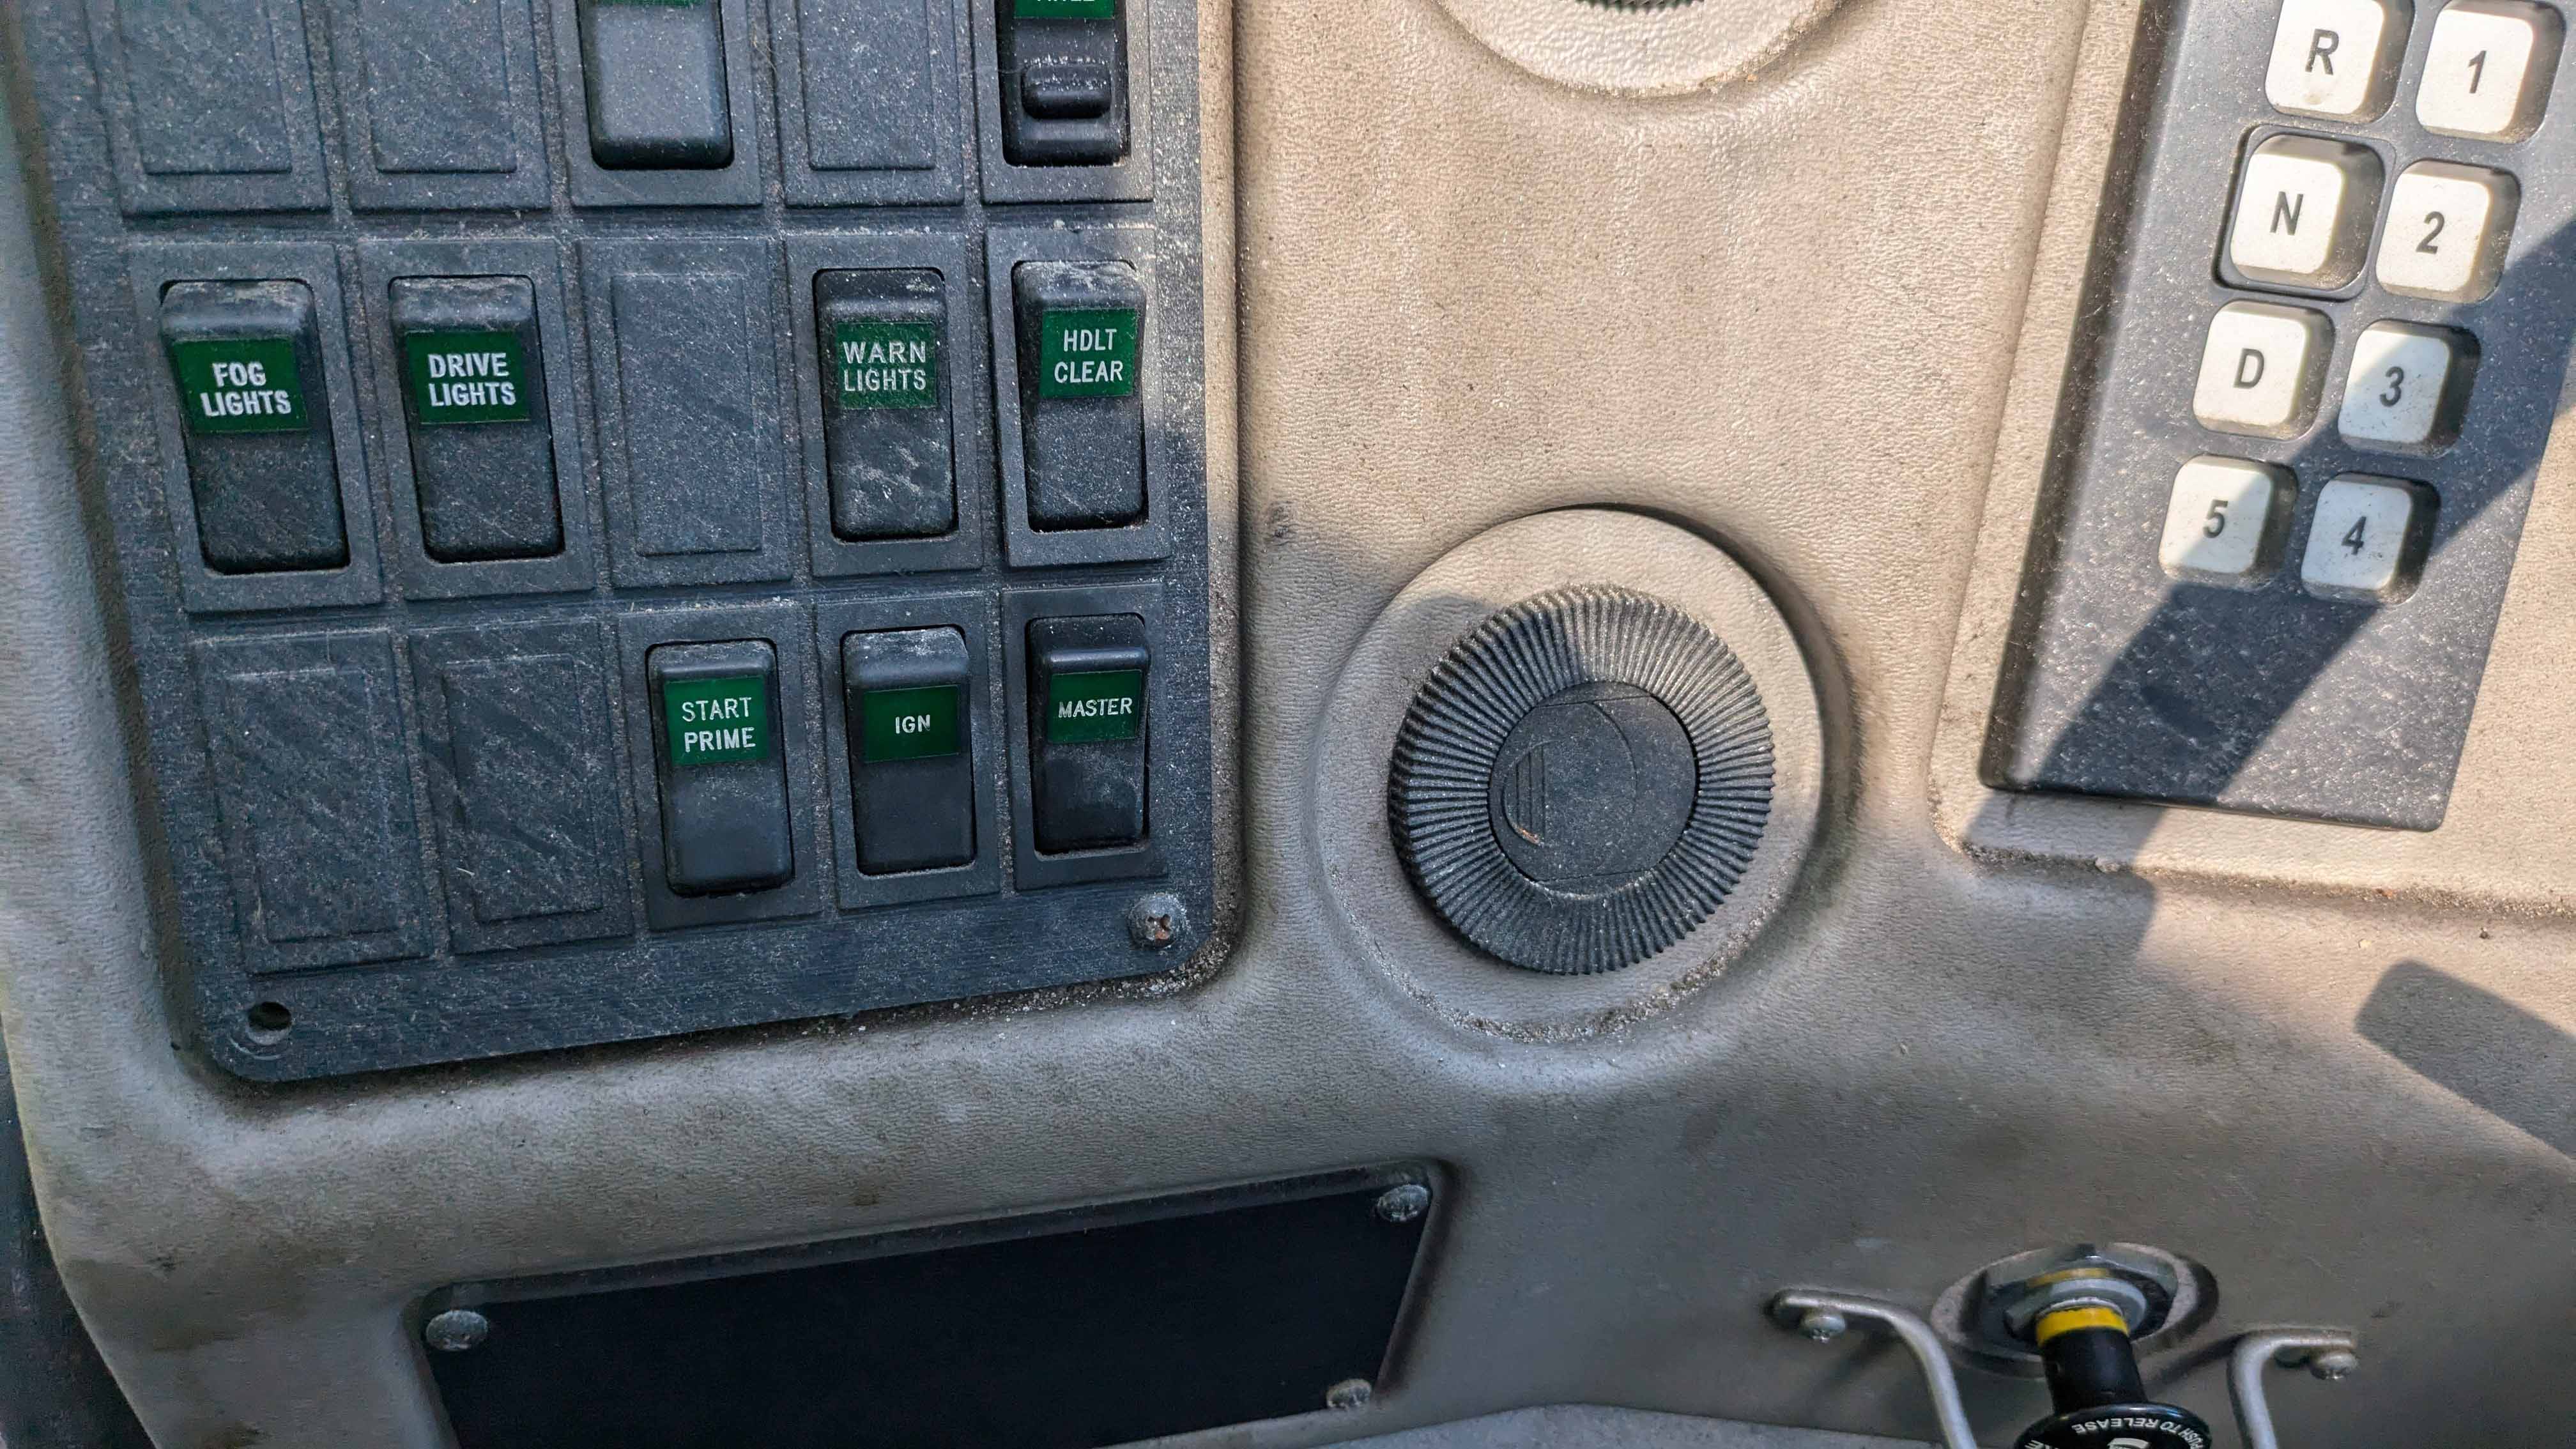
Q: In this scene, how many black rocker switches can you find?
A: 9